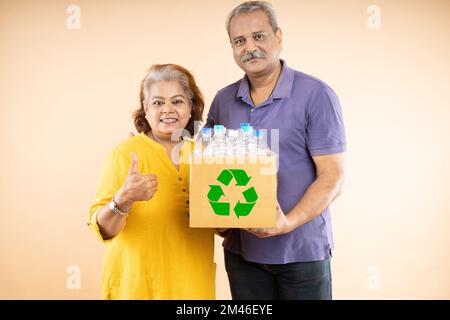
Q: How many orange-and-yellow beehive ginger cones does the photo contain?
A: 0